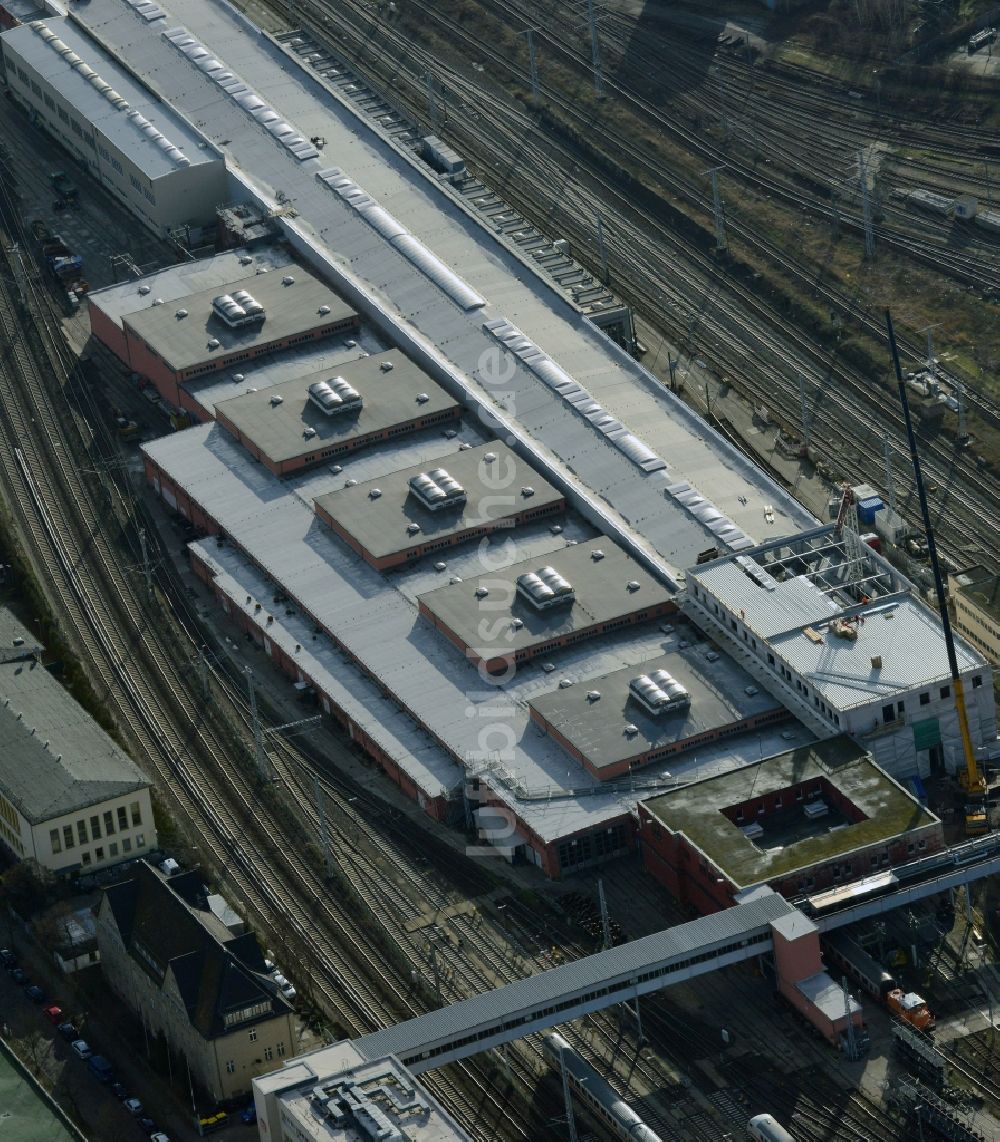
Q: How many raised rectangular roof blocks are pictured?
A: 5